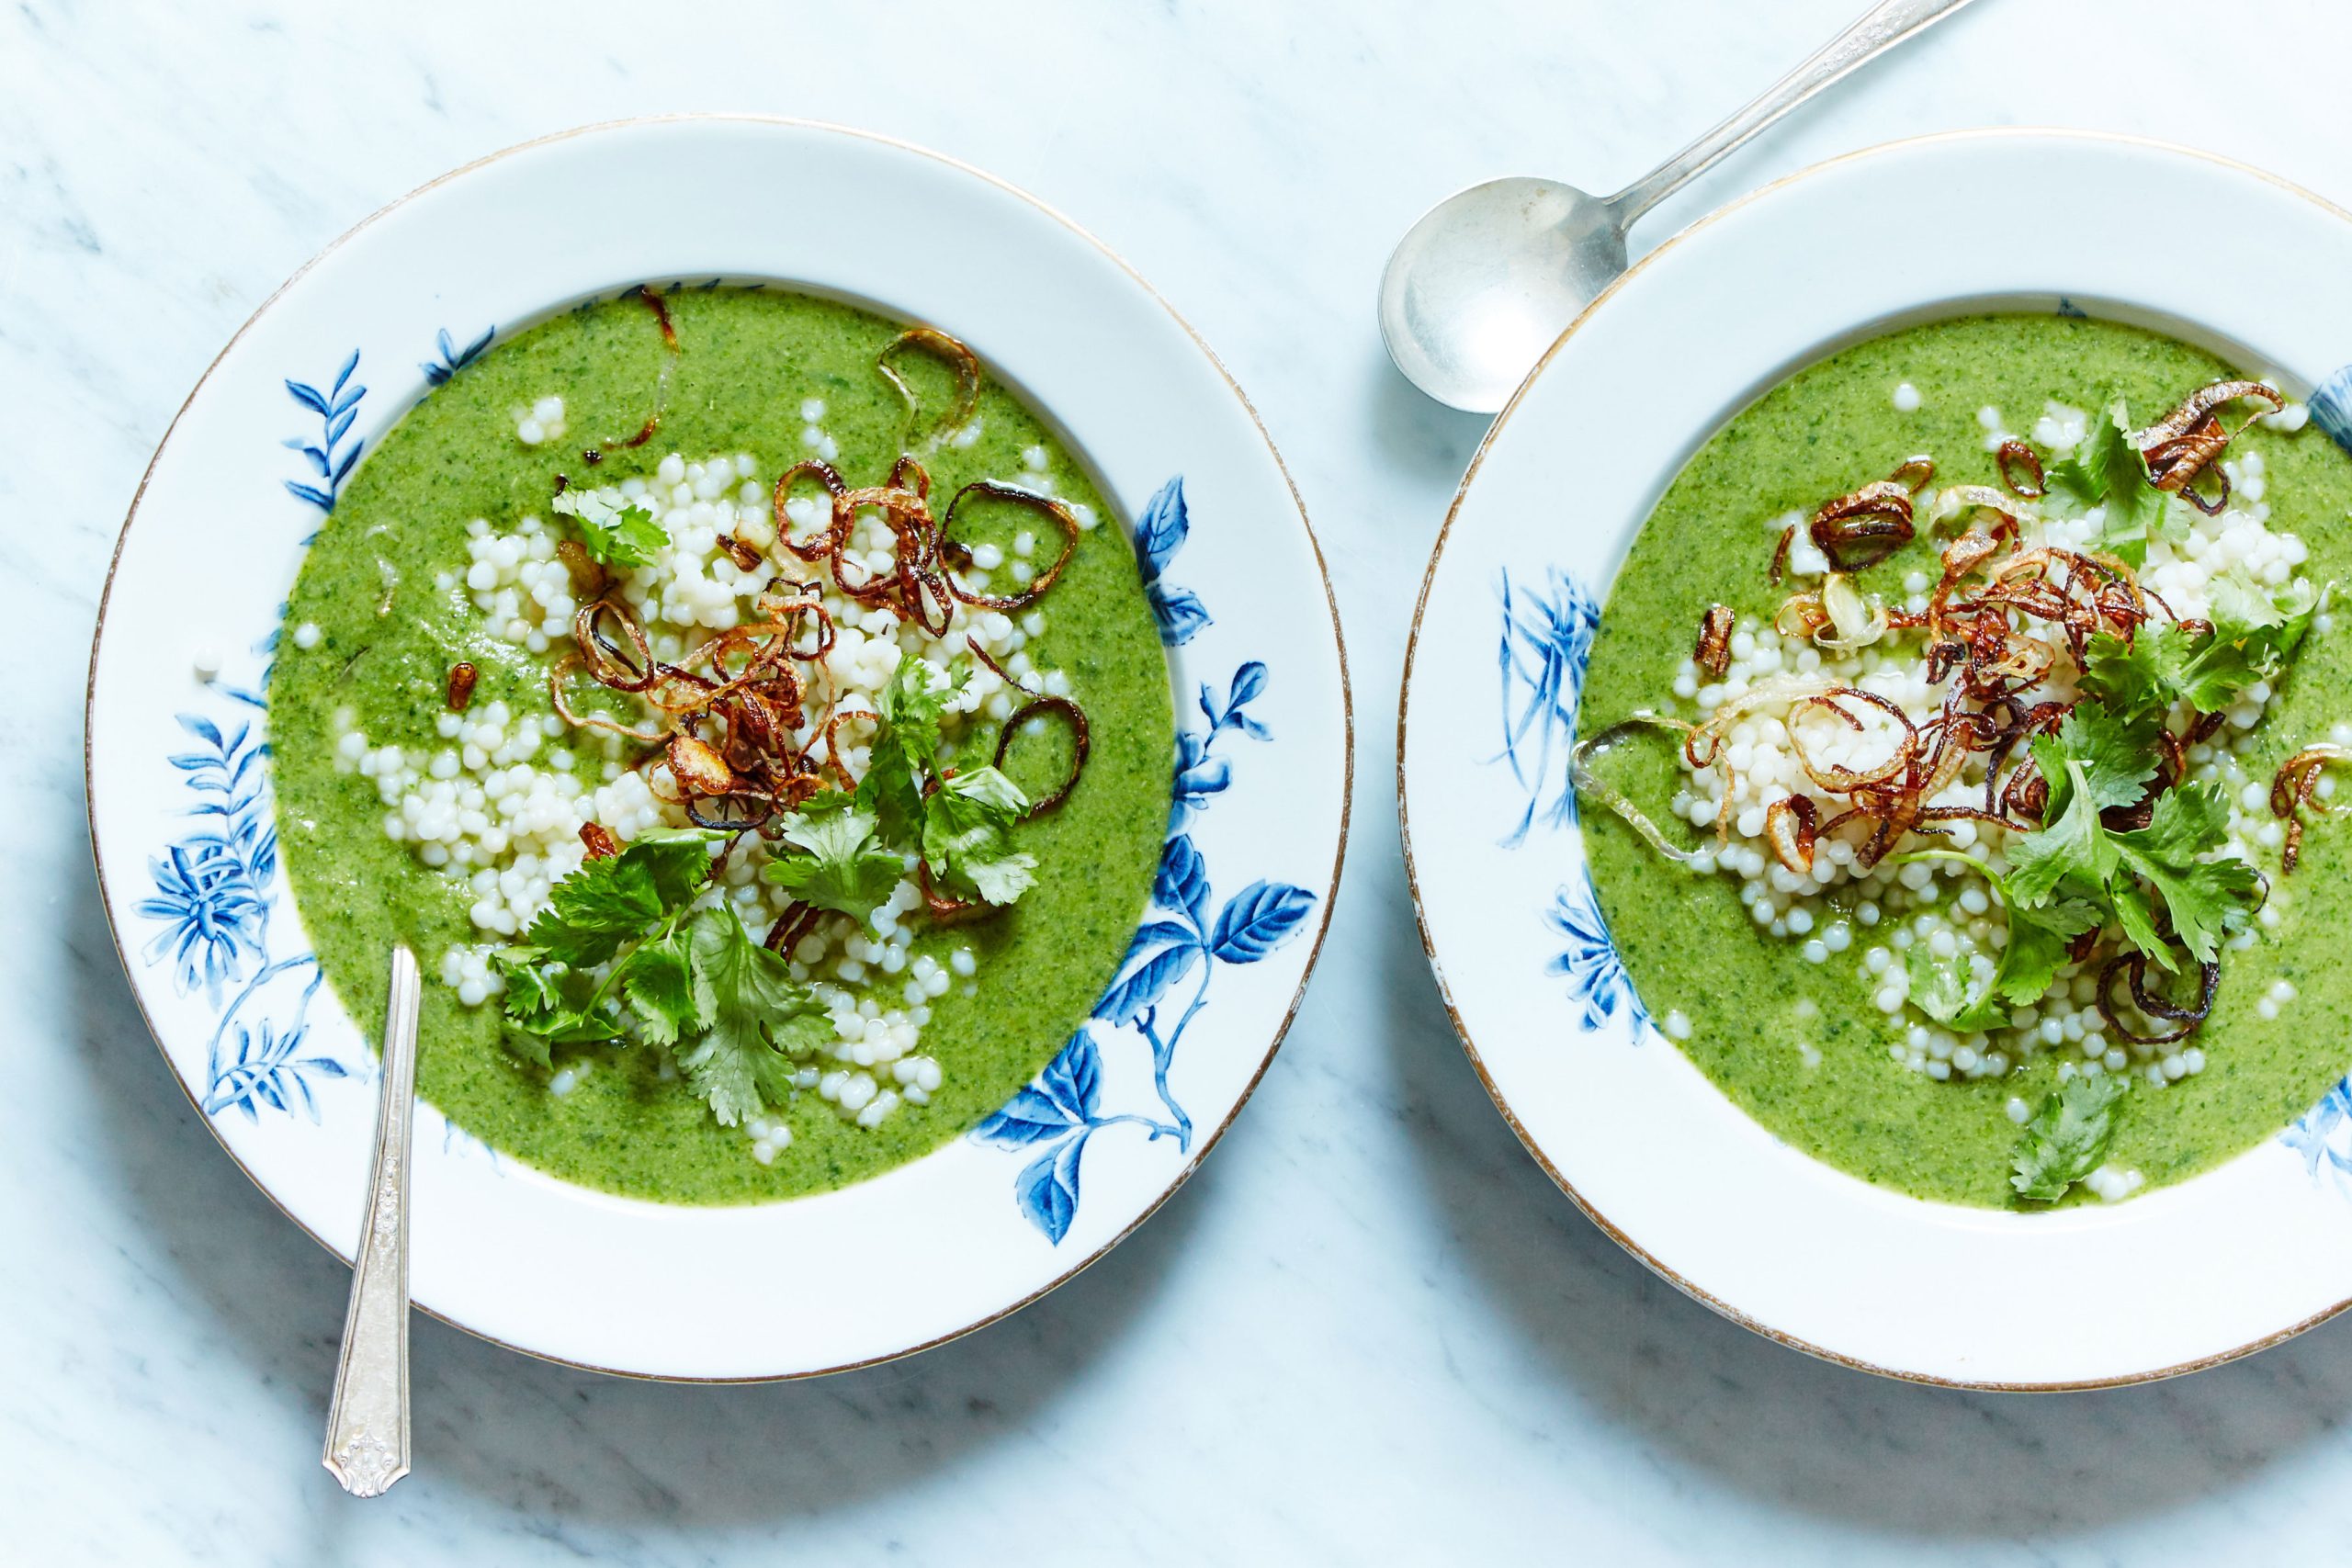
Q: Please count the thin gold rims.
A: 2